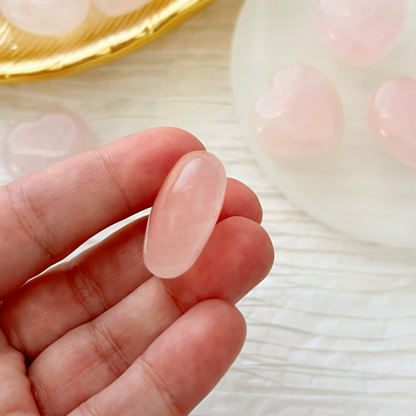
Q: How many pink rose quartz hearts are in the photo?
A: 4